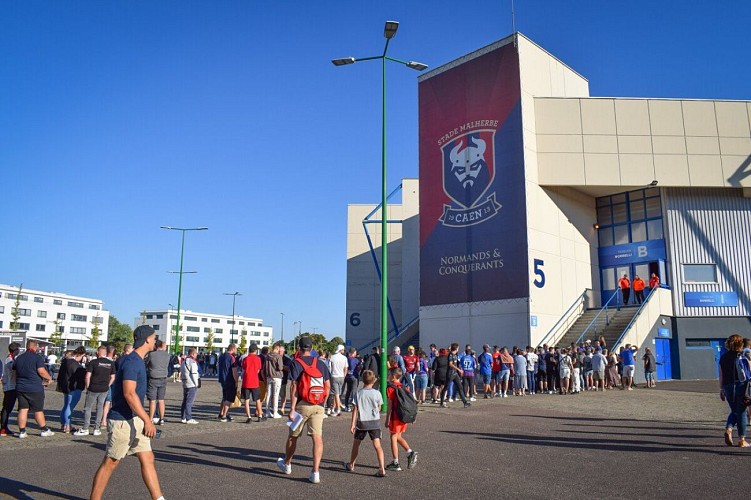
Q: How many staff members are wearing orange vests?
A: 3